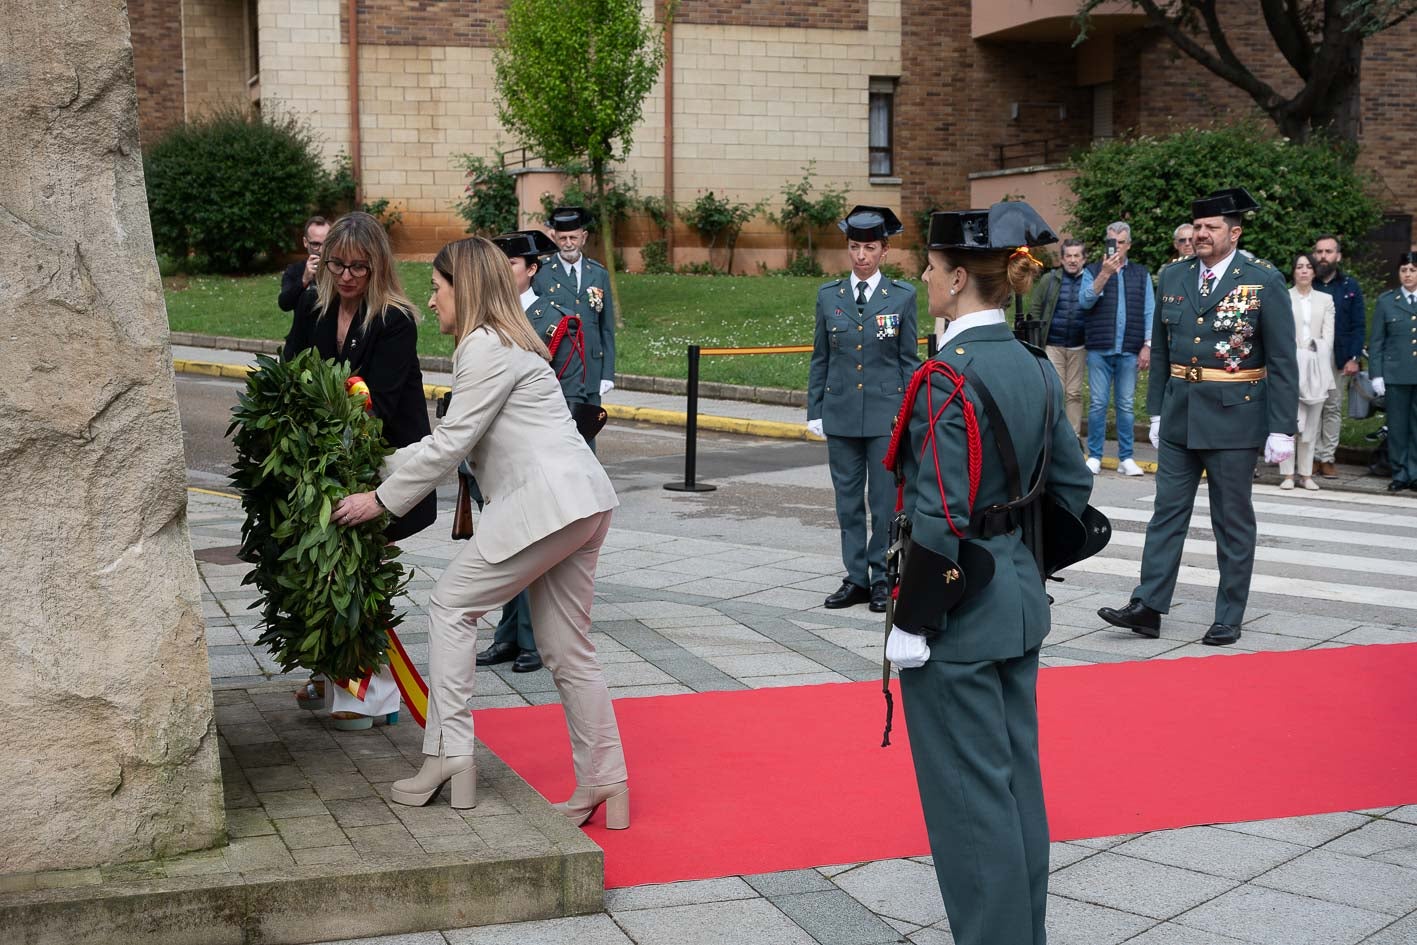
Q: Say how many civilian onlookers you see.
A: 6